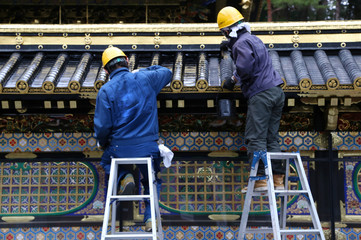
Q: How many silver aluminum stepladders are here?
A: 2